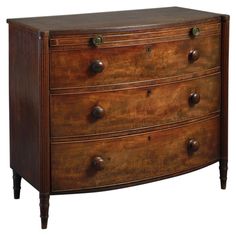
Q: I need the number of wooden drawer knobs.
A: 6